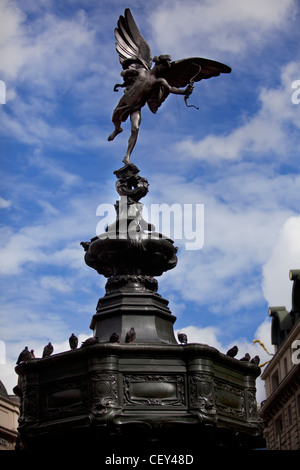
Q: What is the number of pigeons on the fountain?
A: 11